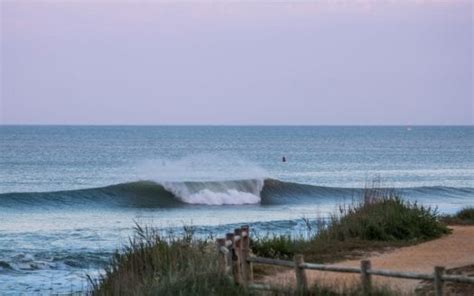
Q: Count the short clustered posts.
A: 4